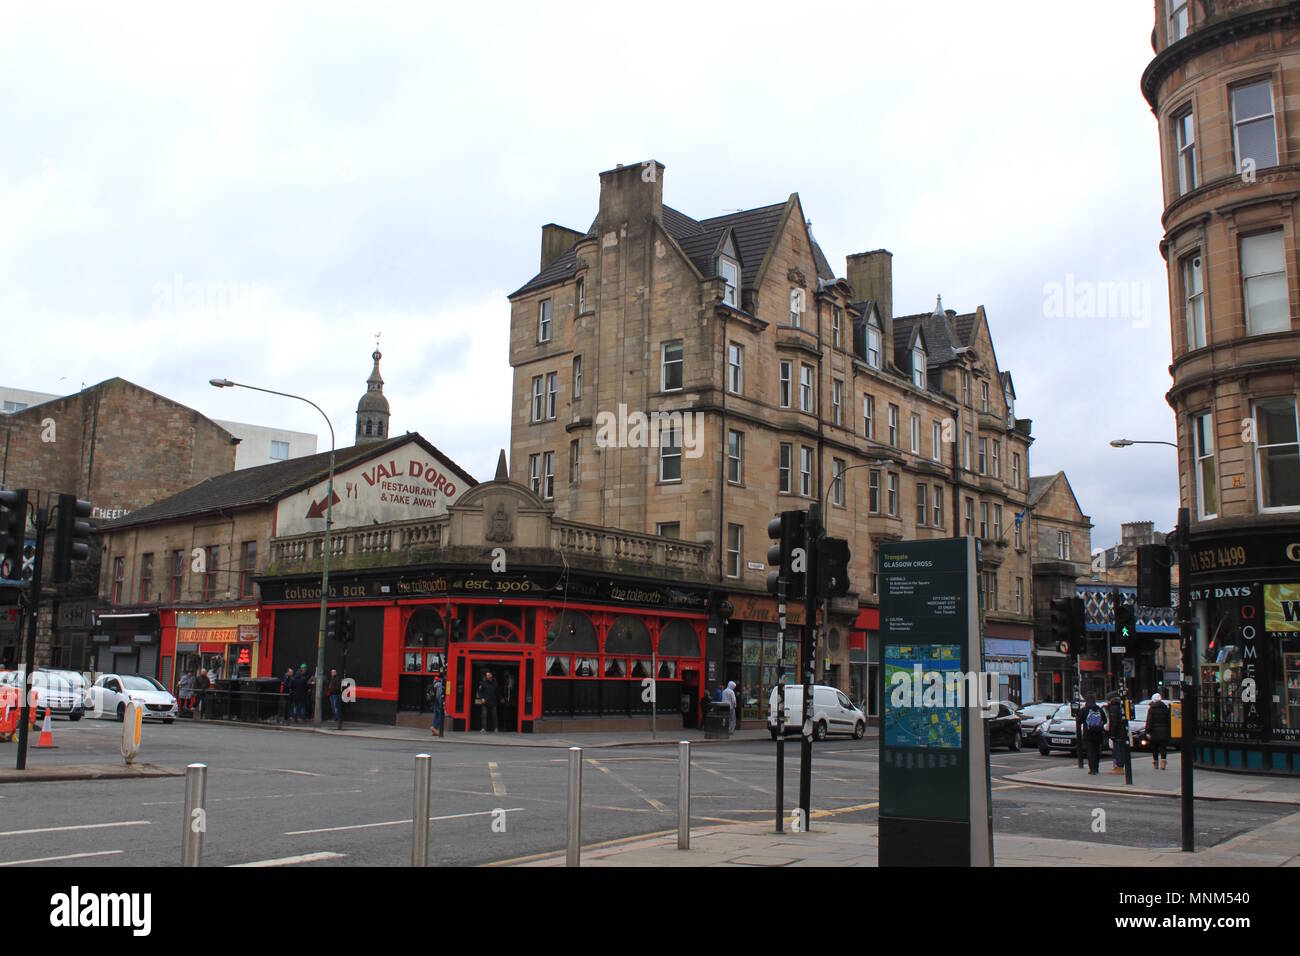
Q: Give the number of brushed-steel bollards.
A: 4